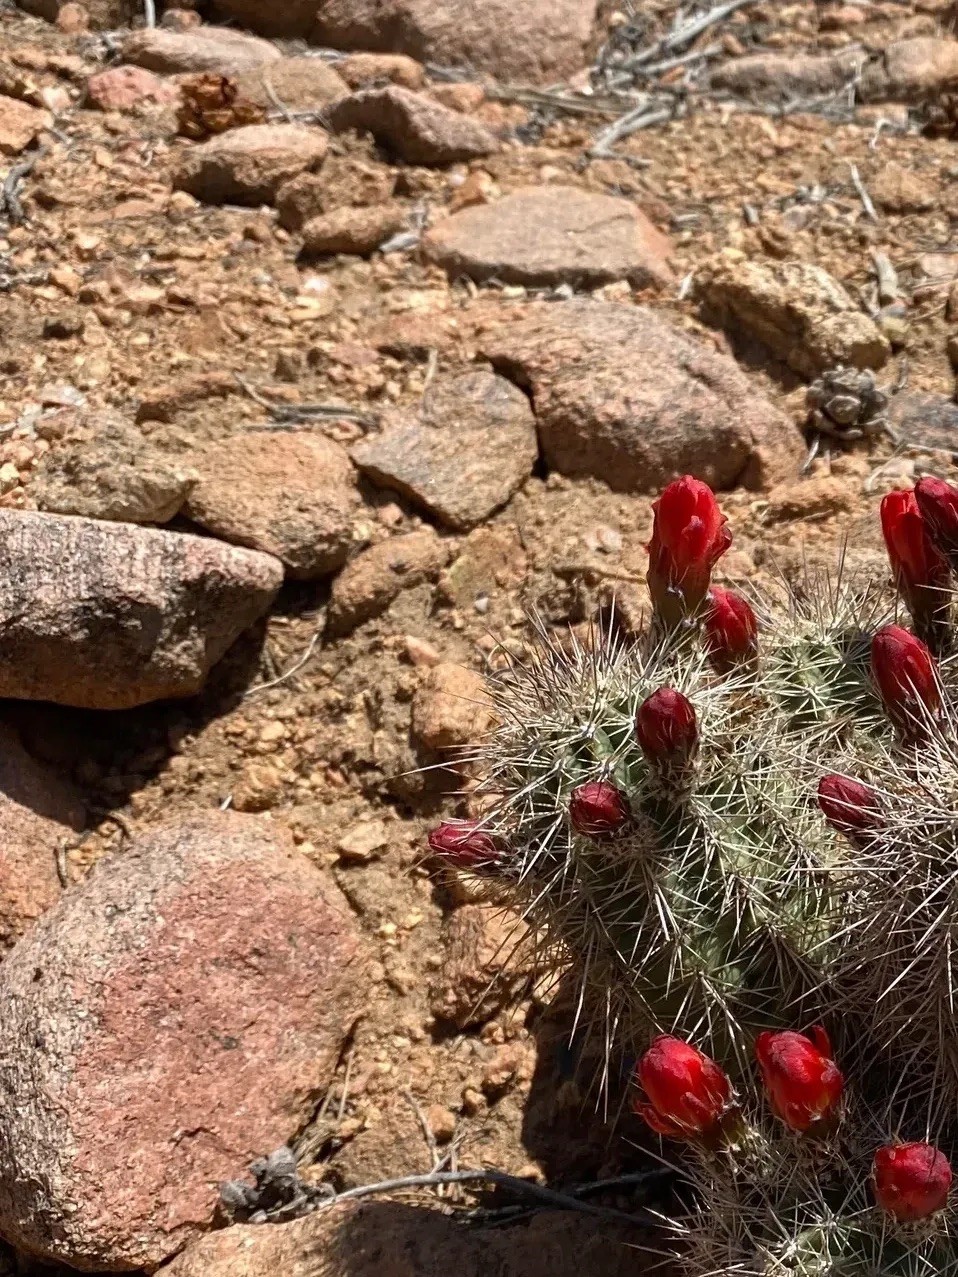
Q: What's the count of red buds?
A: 12